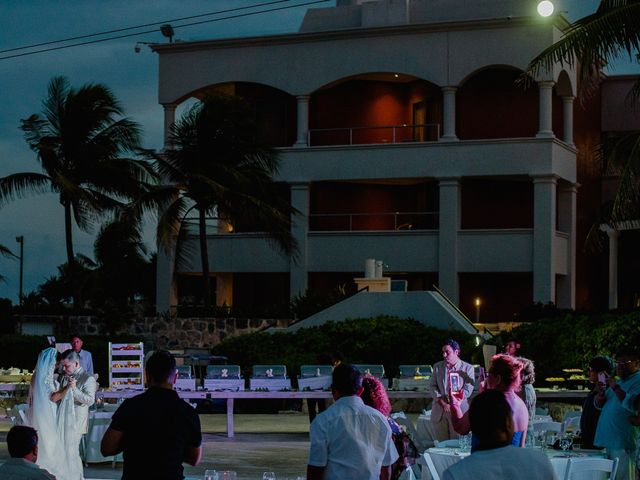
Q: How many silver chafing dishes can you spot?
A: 6